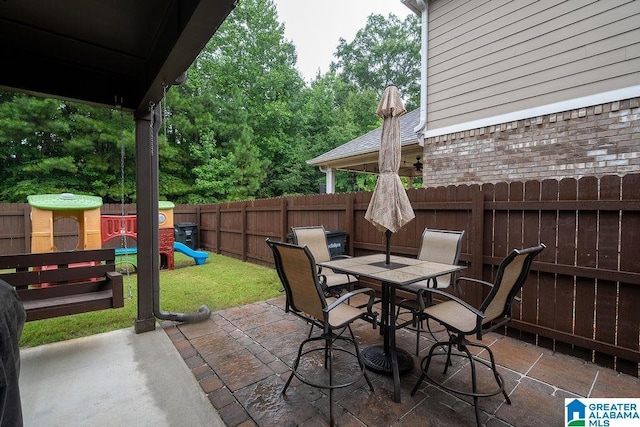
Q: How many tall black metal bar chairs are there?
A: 4